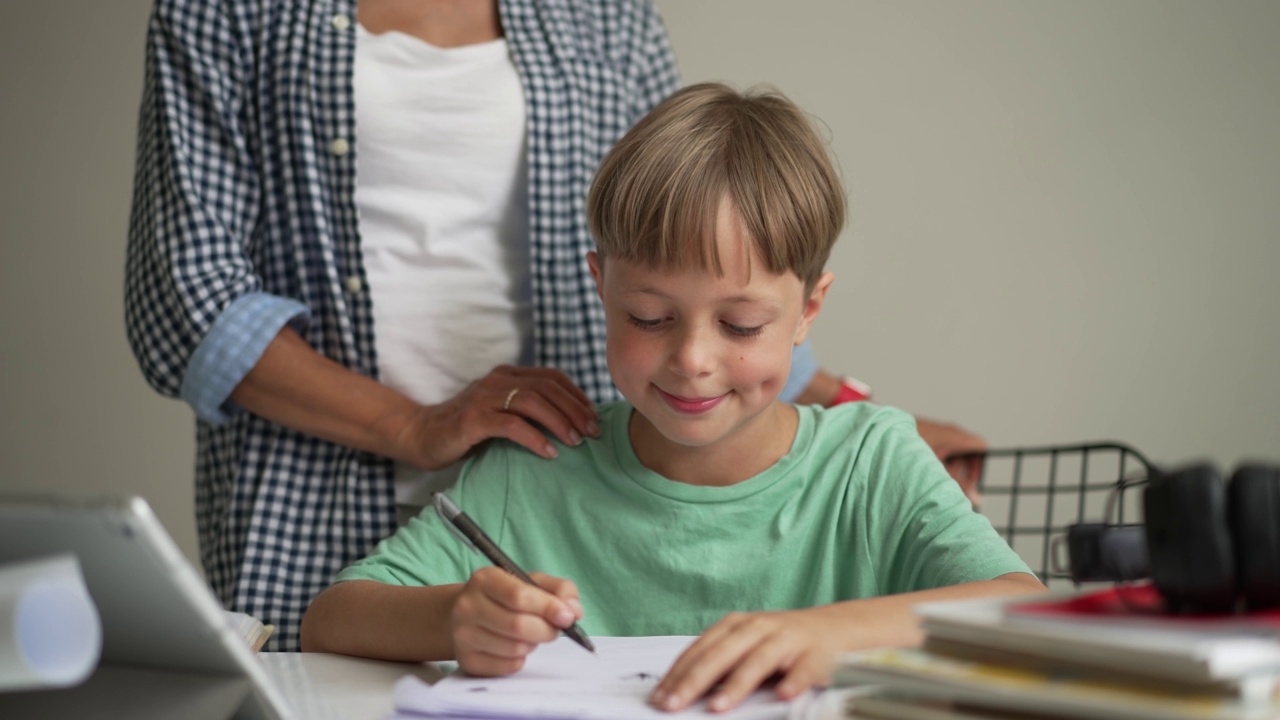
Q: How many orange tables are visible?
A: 0